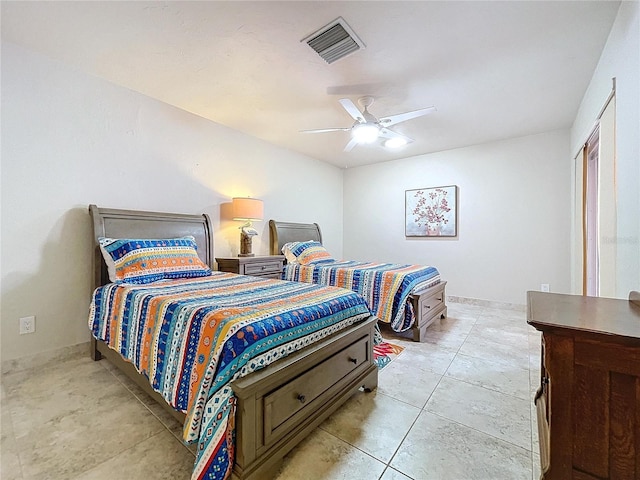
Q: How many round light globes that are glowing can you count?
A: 2